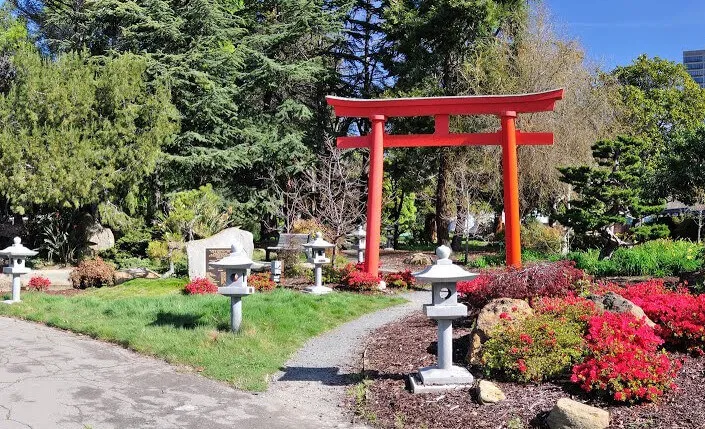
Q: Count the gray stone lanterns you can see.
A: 5